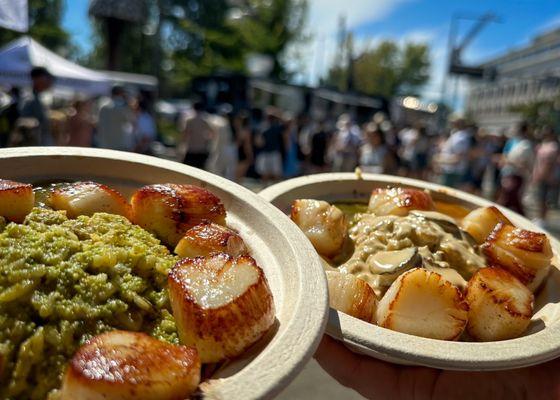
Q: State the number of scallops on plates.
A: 13